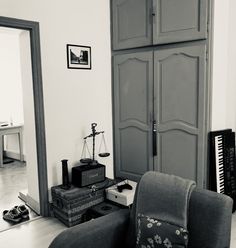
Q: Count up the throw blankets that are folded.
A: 1